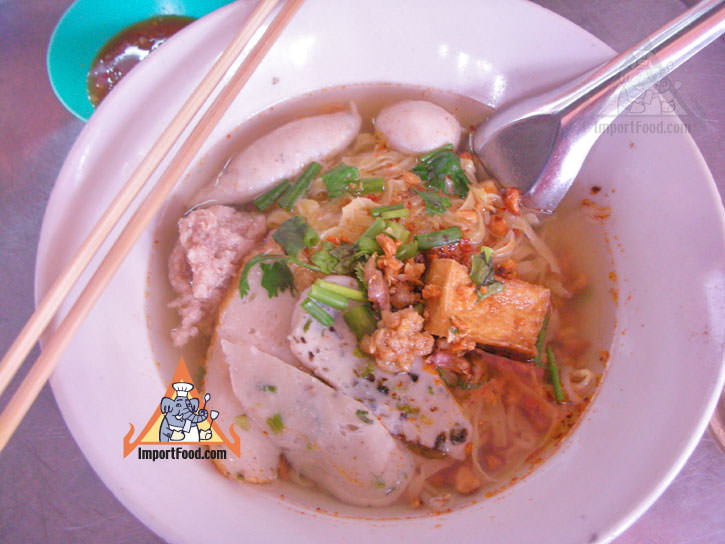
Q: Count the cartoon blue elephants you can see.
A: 1